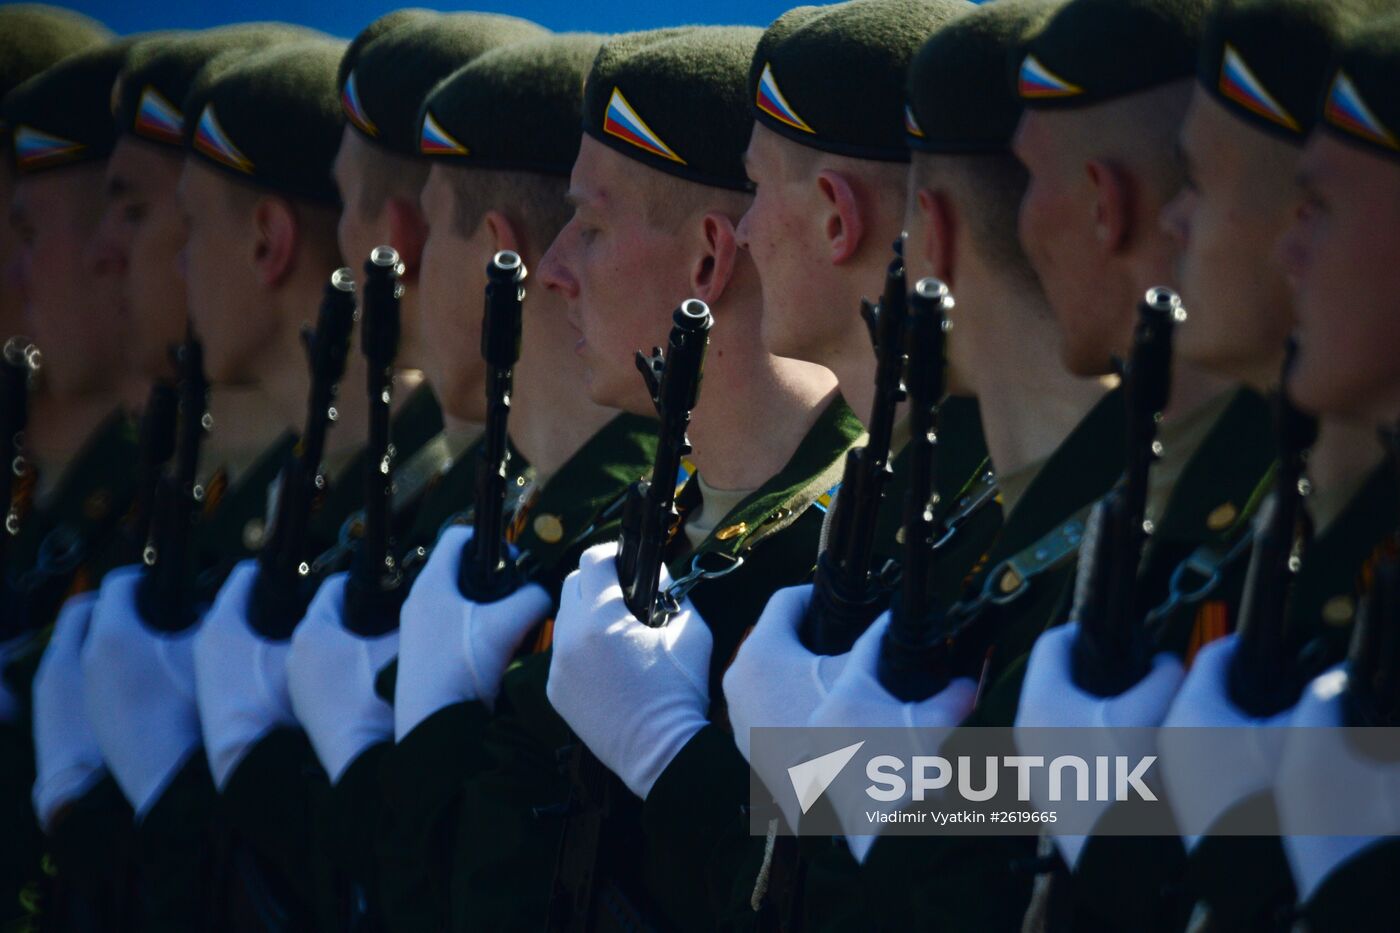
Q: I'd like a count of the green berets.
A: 12